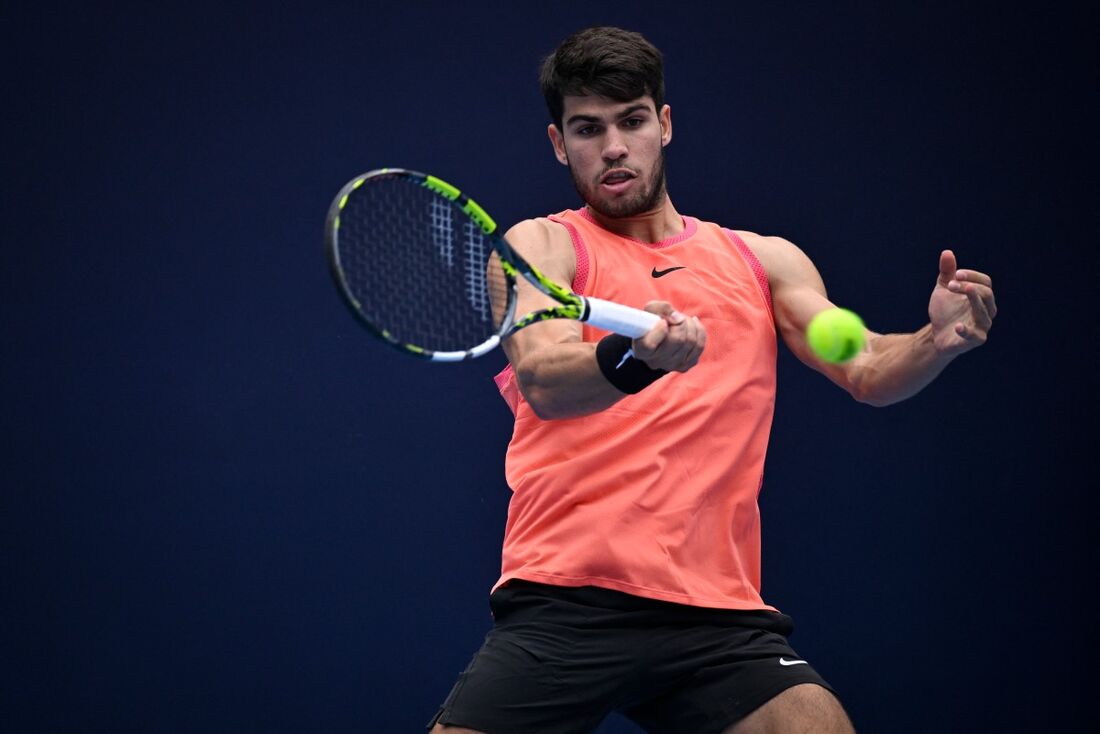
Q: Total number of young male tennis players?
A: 1